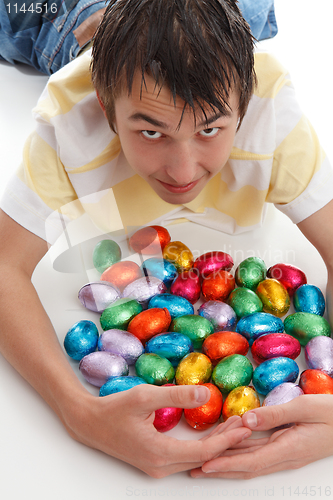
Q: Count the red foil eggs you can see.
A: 7